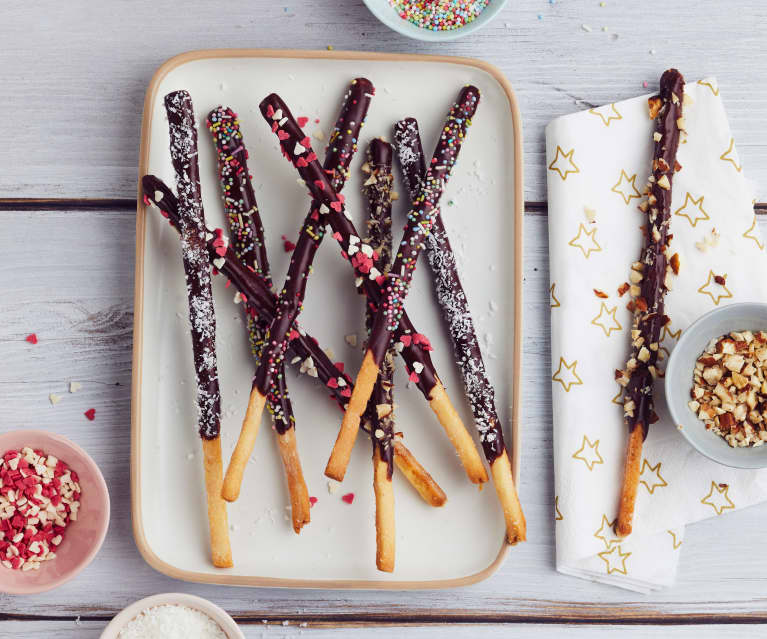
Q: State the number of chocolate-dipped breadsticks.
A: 9